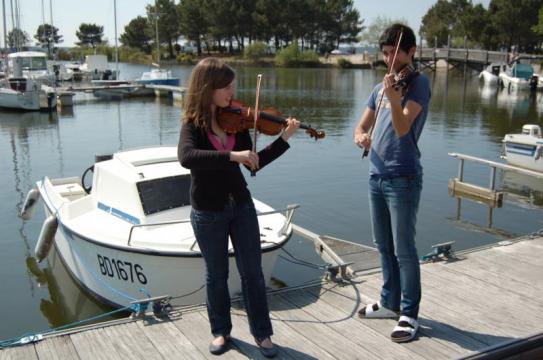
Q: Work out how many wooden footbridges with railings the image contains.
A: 1